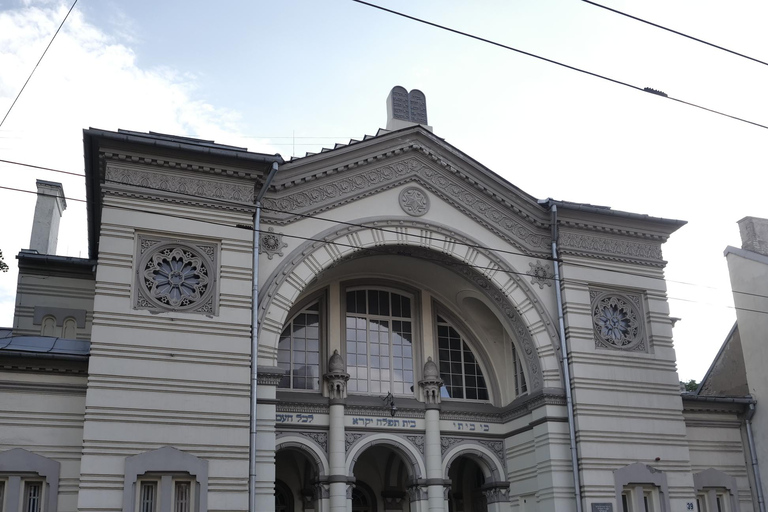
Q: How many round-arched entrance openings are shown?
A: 3